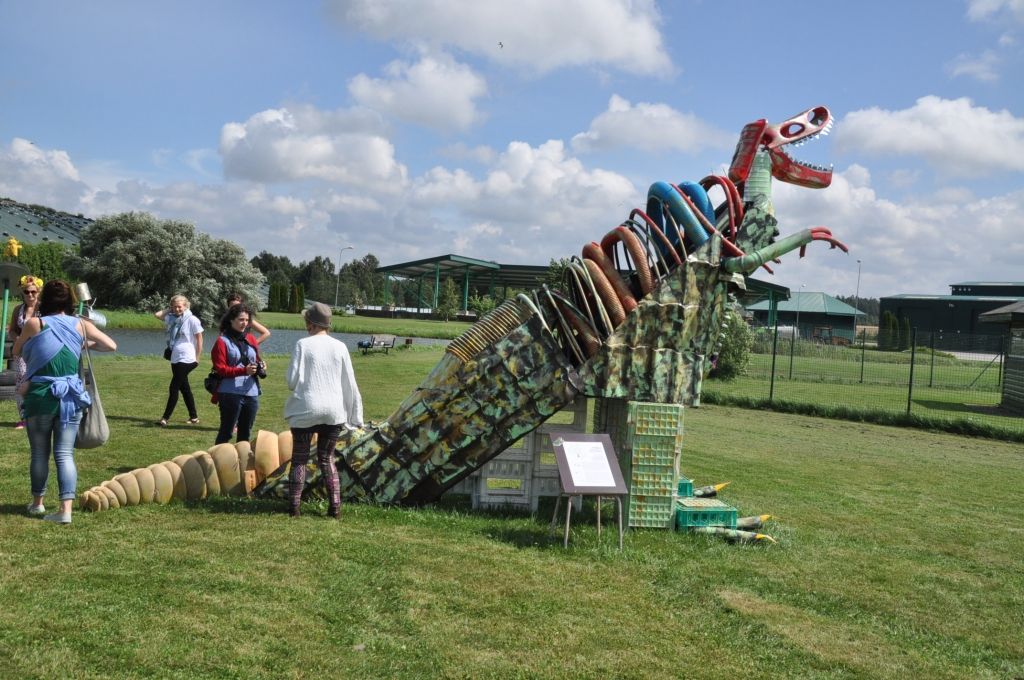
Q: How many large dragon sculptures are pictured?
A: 1